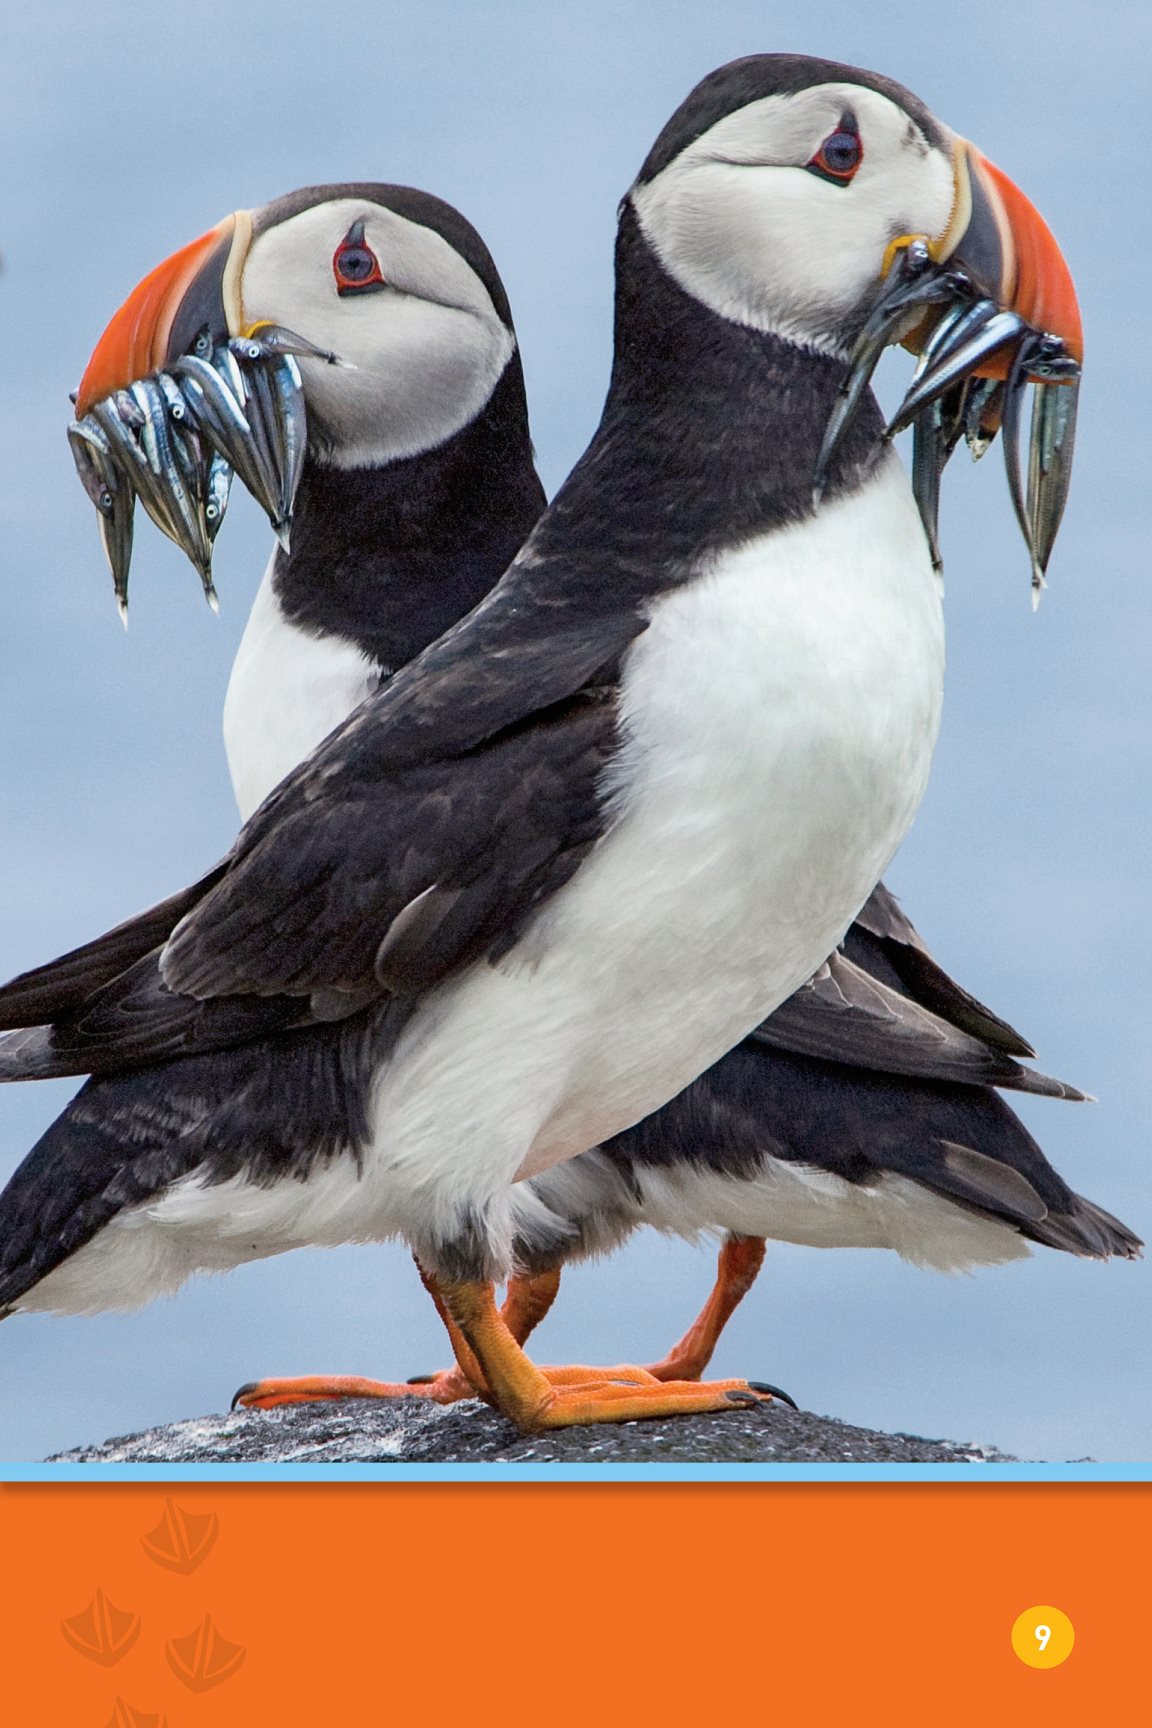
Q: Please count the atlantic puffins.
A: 2